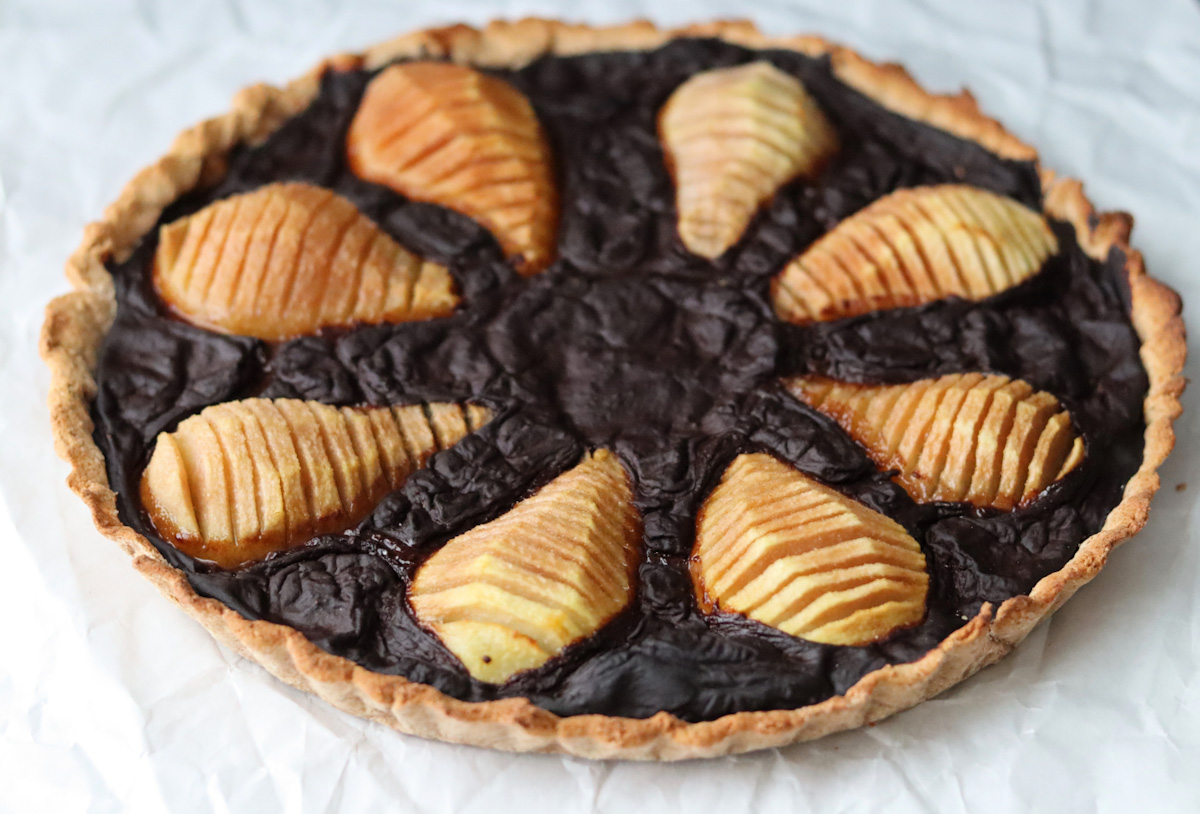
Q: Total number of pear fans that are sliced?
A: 8